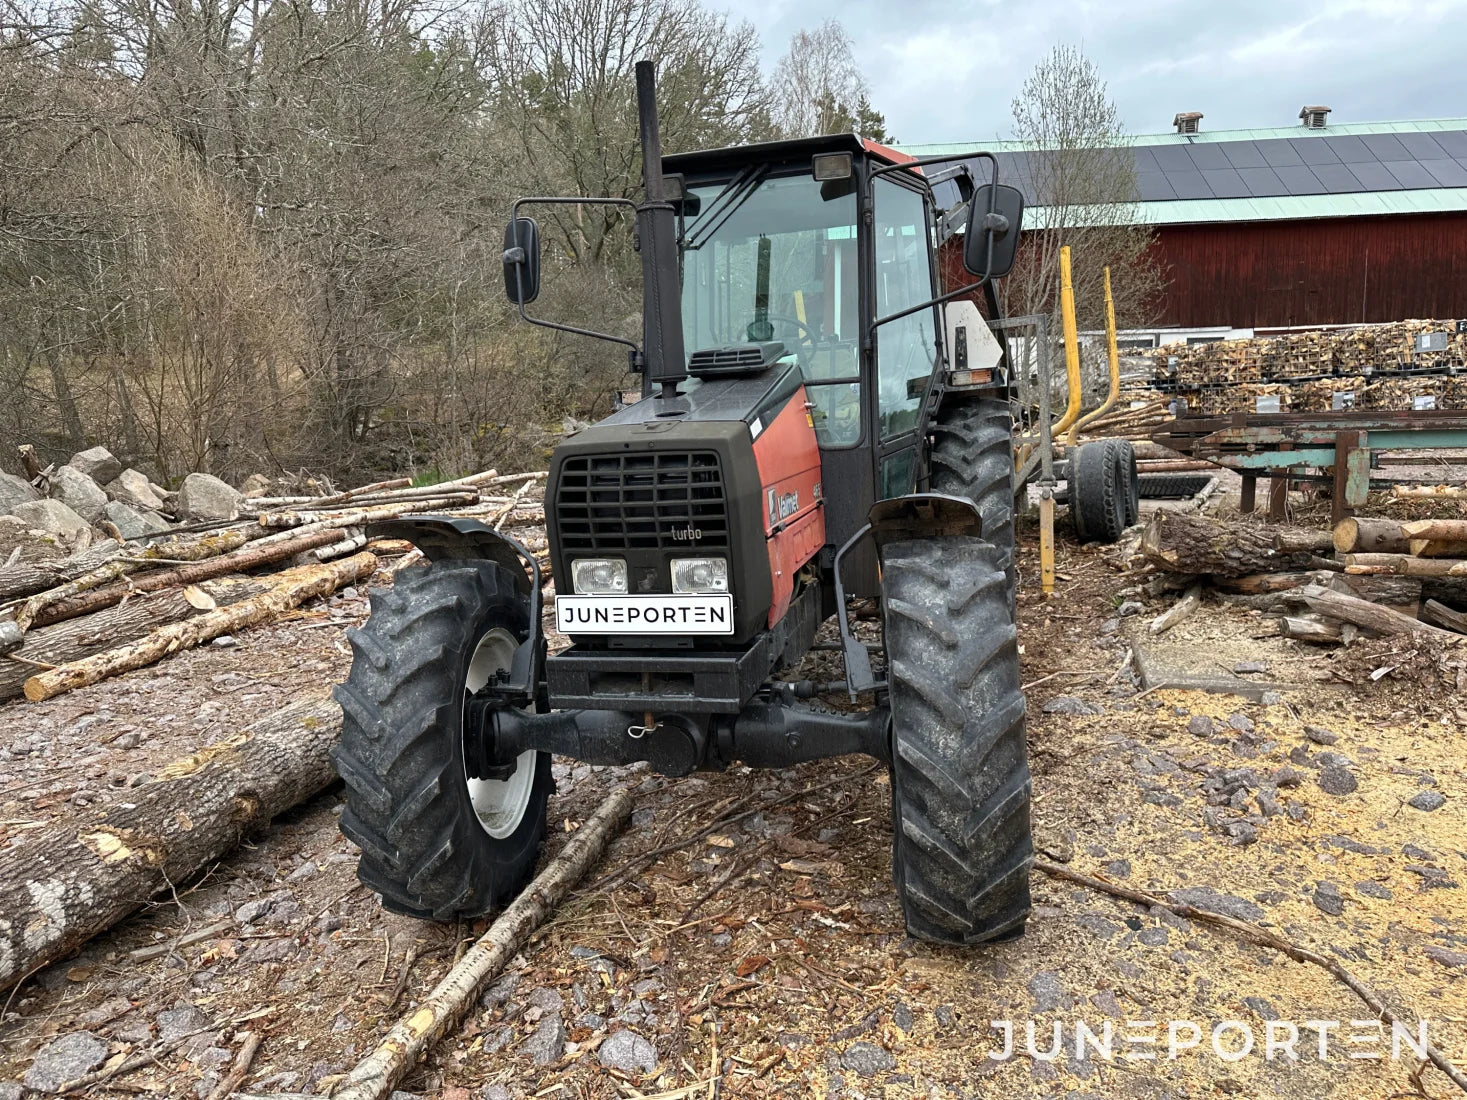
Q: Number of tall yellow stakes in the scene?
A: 2